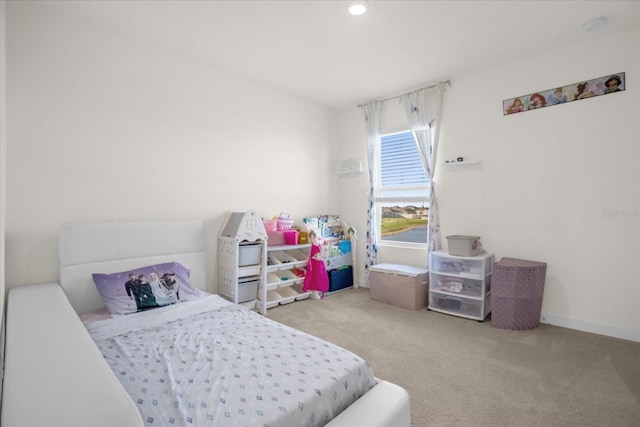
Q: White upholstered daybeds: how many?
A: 1